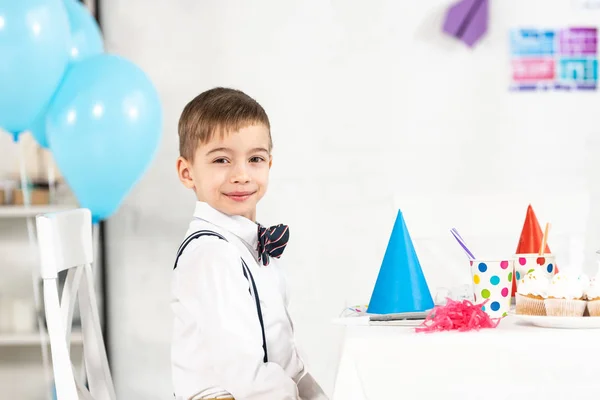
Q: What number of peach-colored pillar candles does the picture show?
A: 0